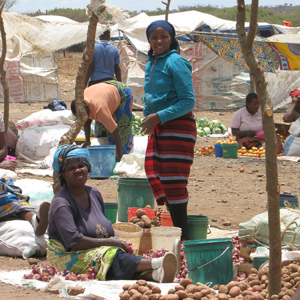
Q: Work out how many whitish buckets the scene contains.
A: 2